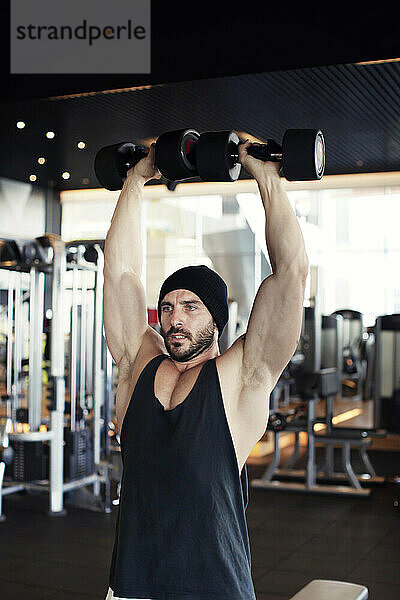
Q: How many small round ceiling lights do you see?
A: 6